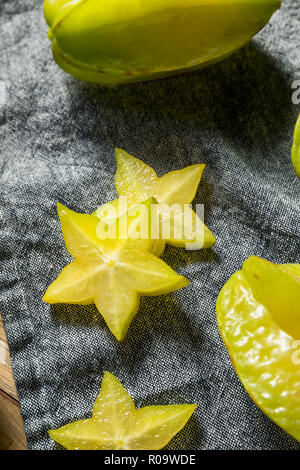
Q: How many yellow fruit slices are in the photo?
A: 3